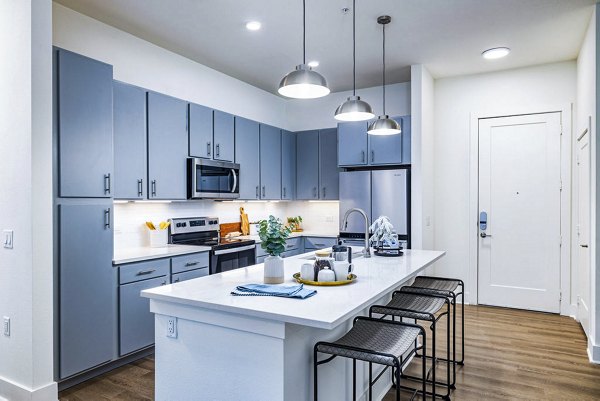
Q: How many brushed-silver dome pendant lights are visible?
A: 3